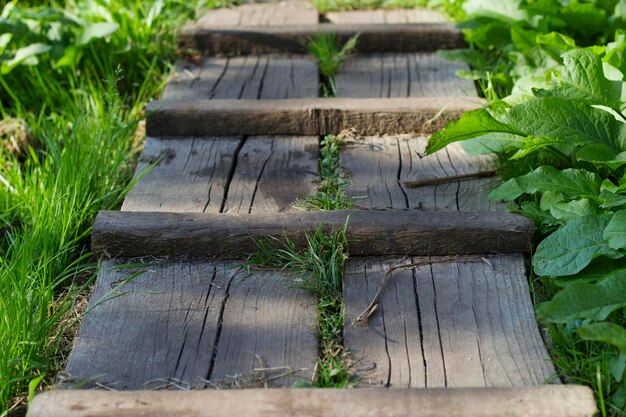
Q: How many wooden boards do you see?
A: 12